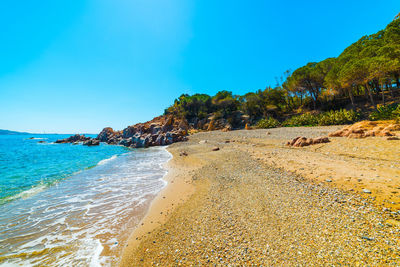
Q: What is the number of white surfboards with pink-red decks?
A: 0